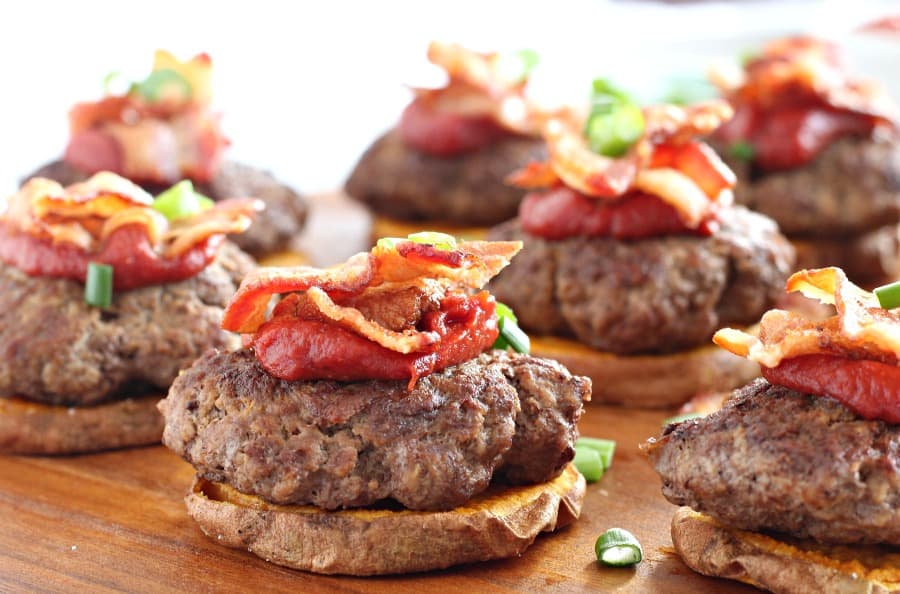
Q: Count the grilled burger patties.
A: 7